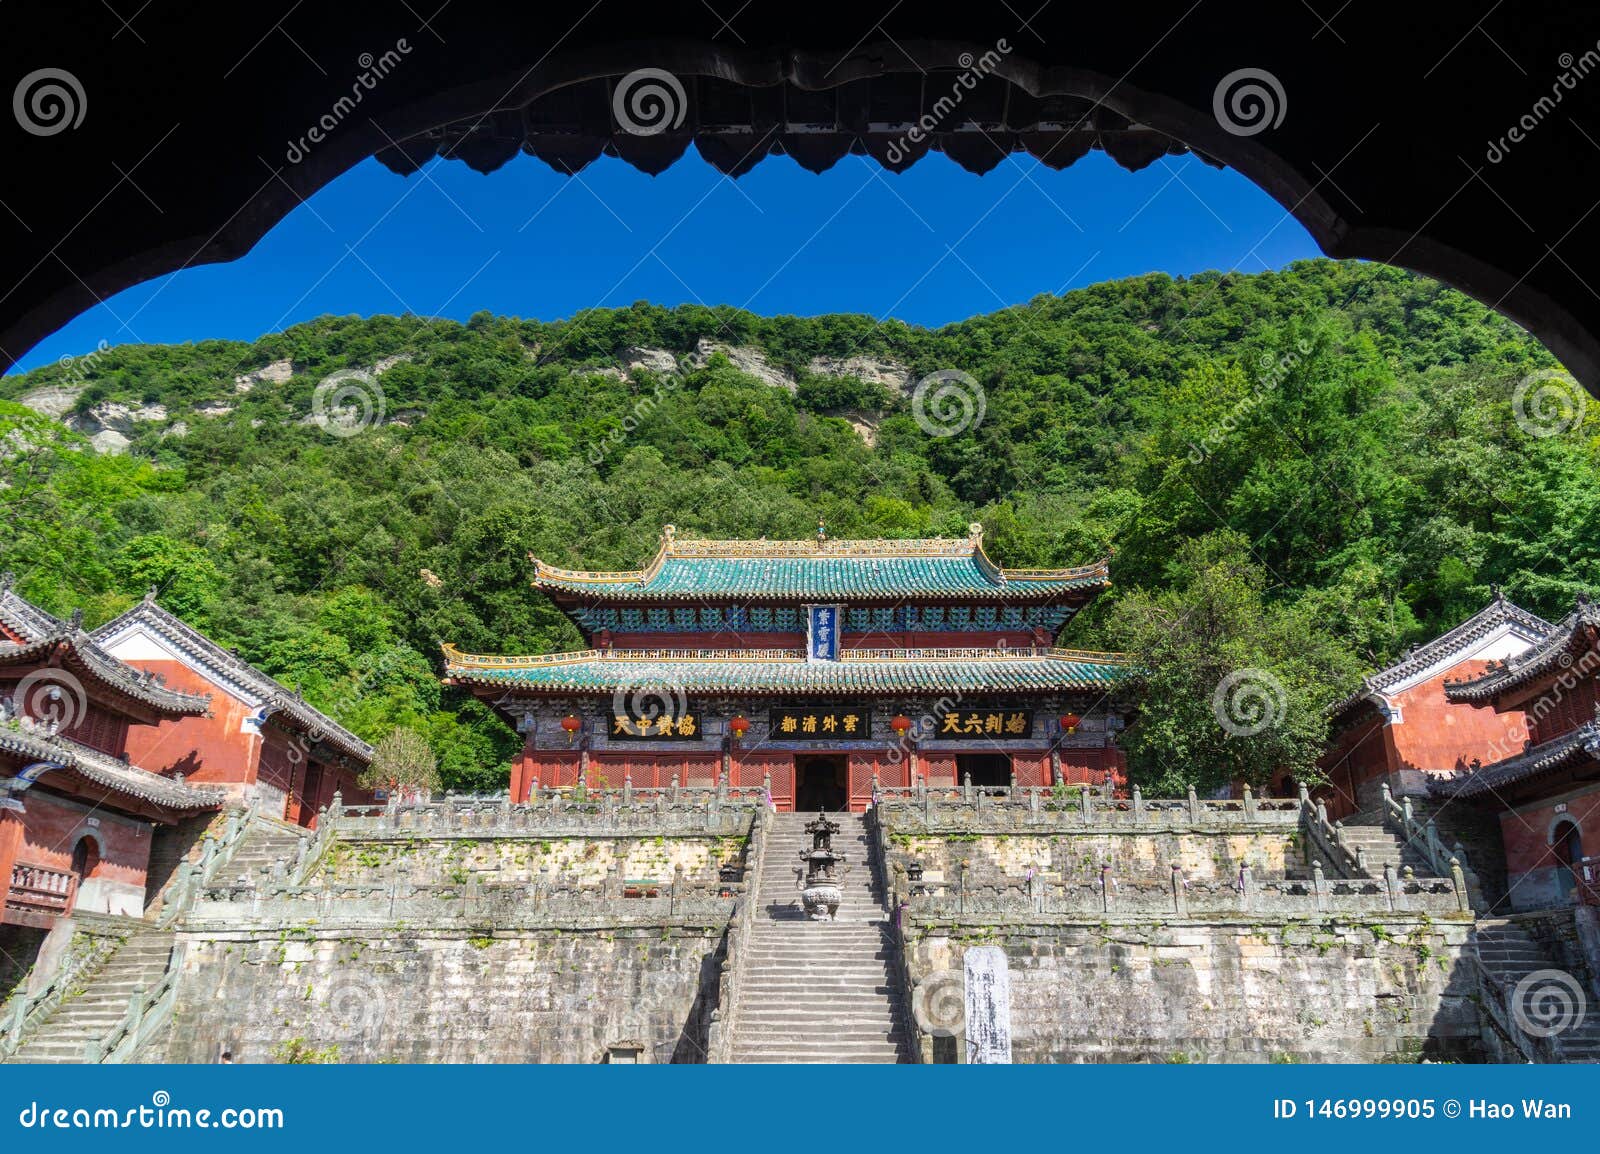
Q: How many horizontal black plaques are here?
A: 3